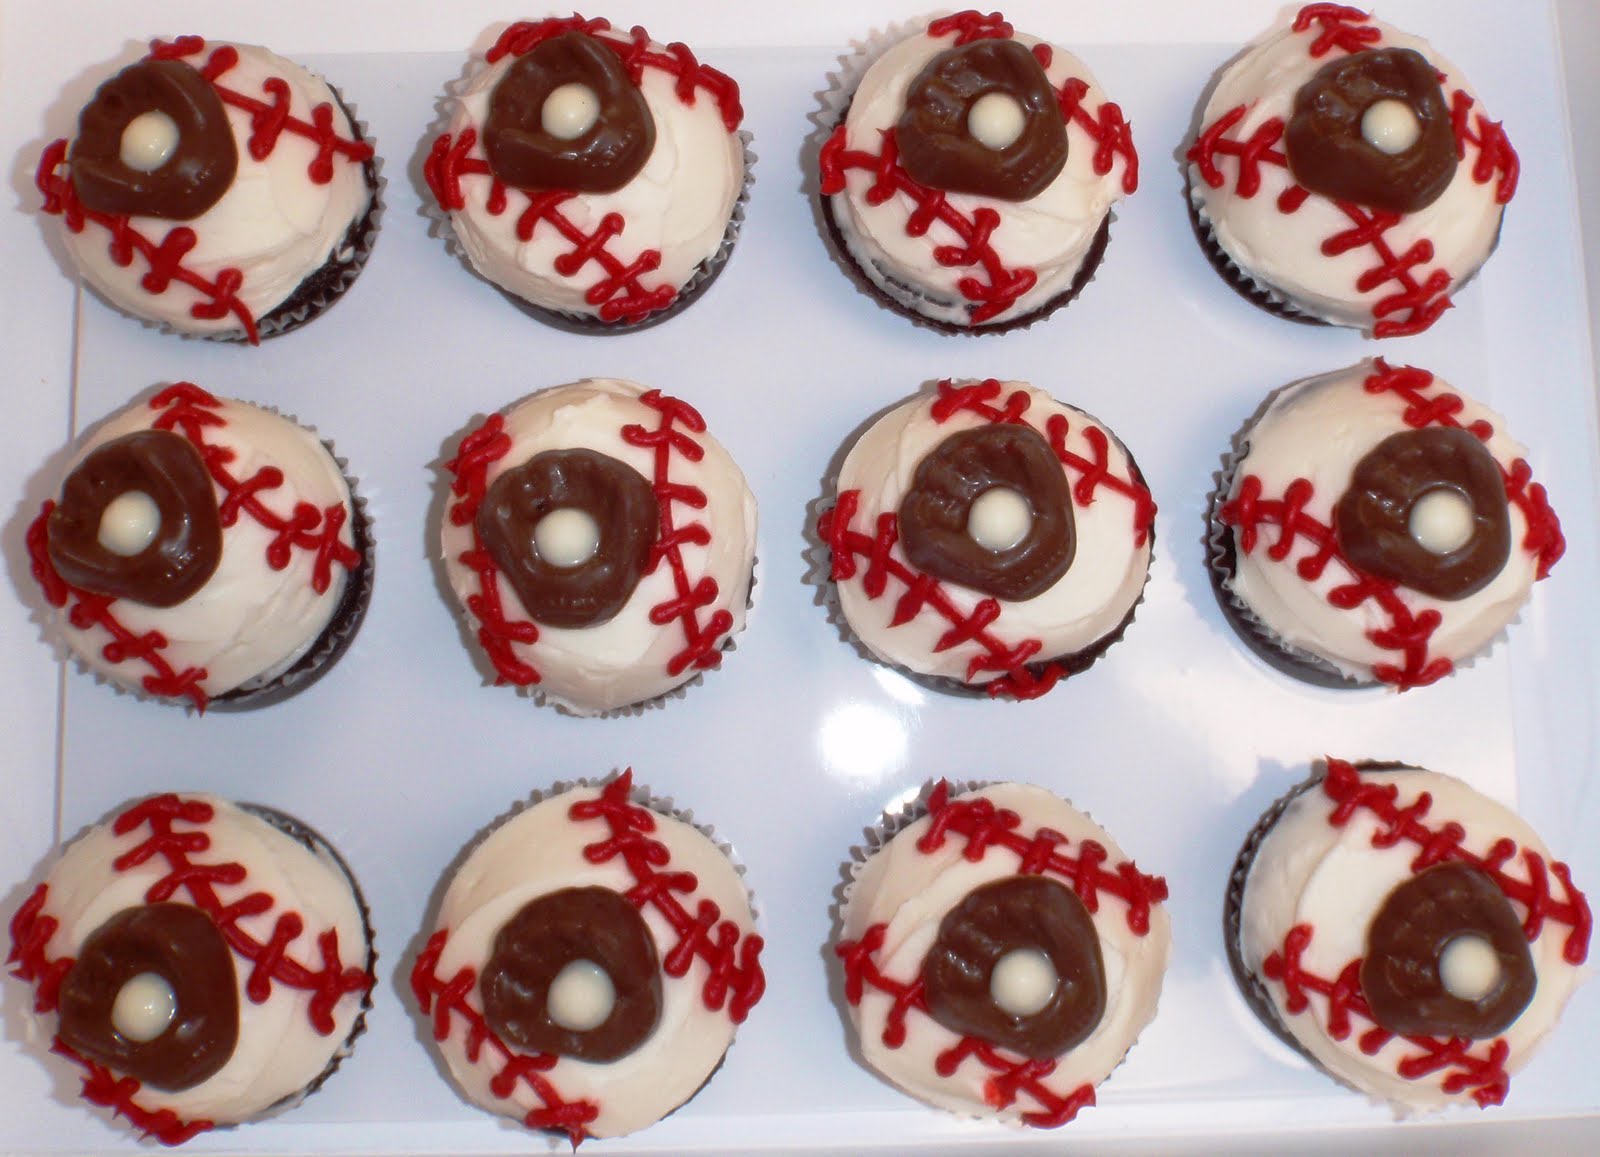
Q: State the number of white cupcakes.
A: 12